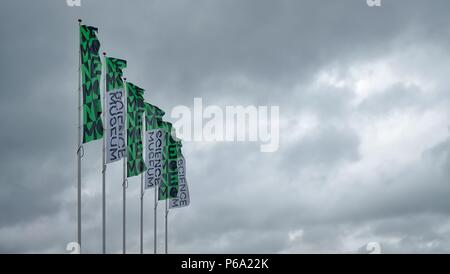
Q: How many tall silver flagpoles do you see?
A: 6